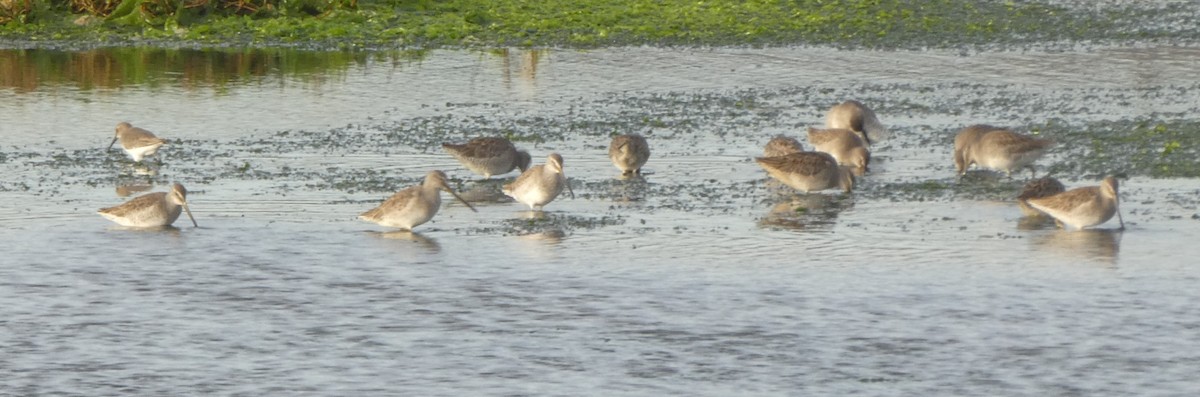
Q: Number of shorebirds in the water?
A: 13